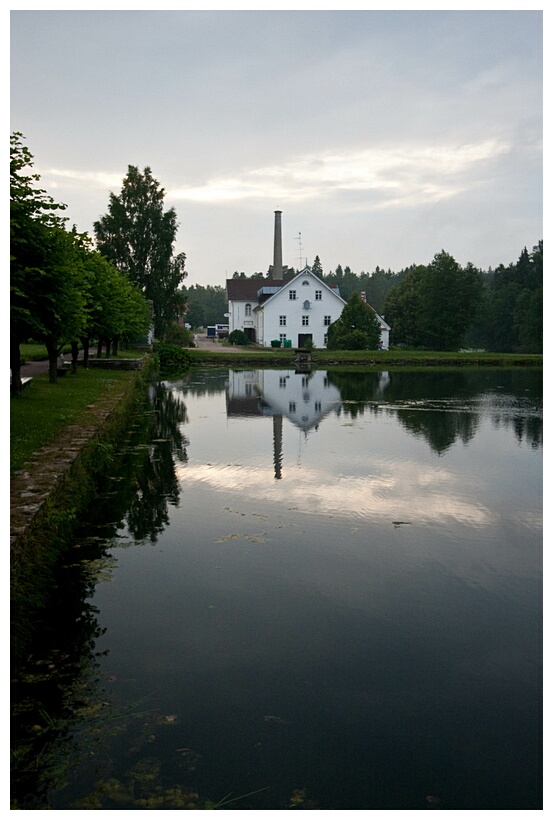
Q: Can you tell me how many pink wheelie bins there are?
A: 0